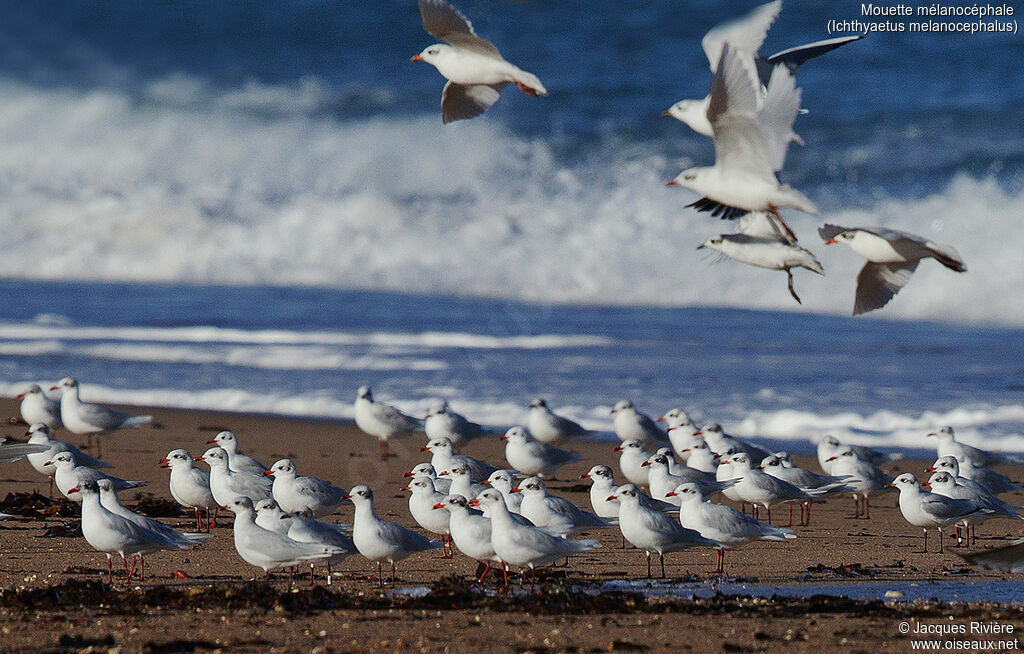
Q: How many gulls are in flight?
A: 5